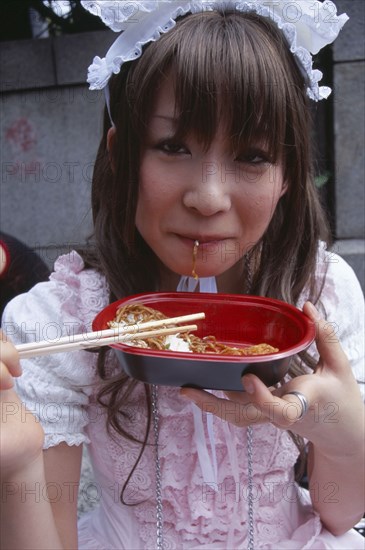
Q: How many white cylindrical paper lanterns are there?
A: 0